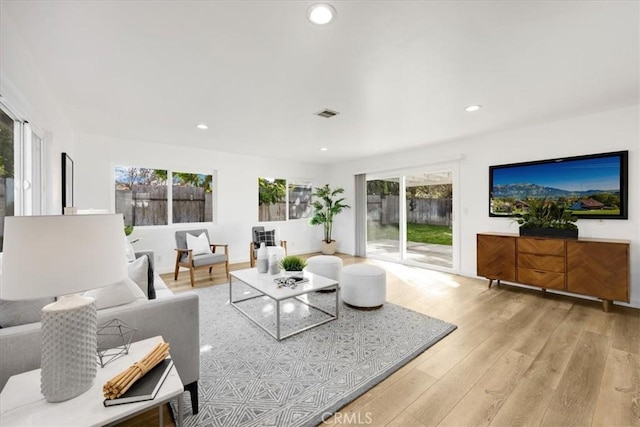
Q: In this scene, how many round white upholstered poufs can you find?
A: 2